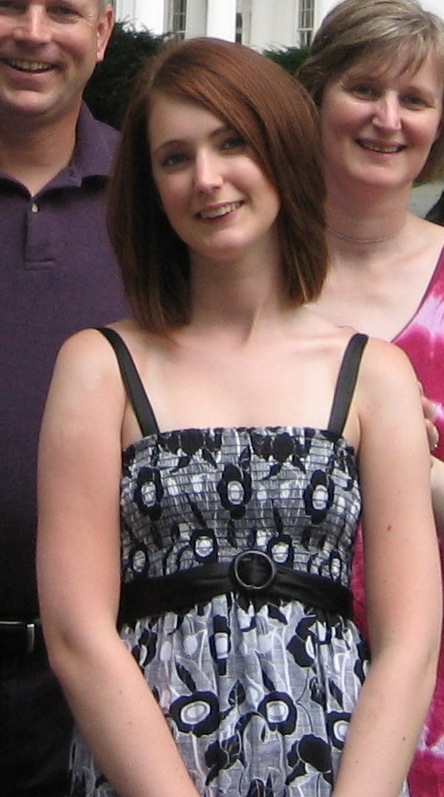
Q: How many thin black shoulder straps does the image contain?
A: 2